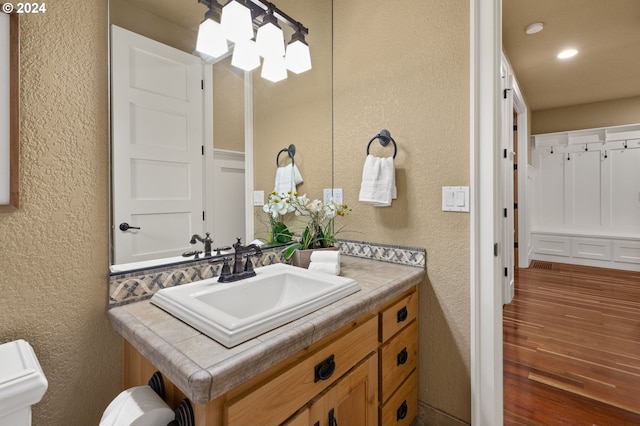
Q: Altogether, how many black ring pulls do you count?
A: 4